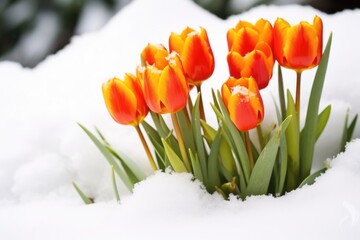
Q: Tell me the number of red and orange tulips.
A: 8